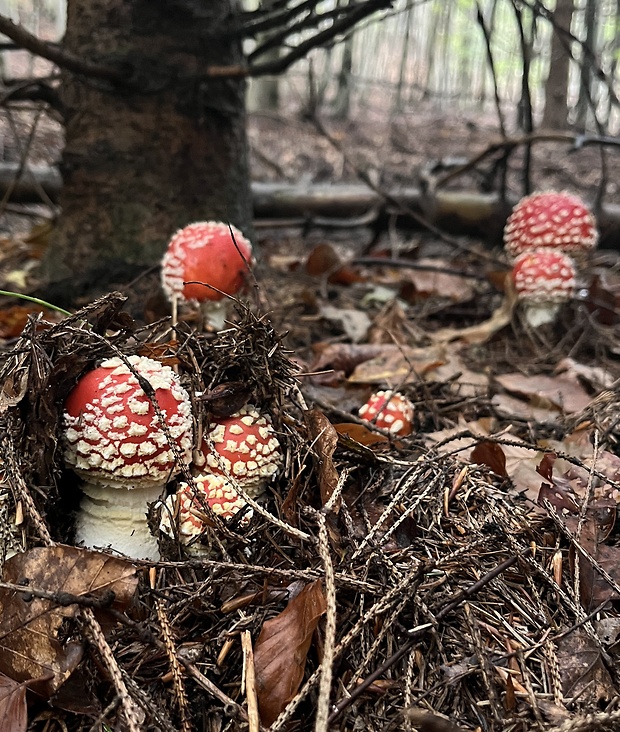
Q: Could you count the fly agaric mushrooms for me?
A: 7